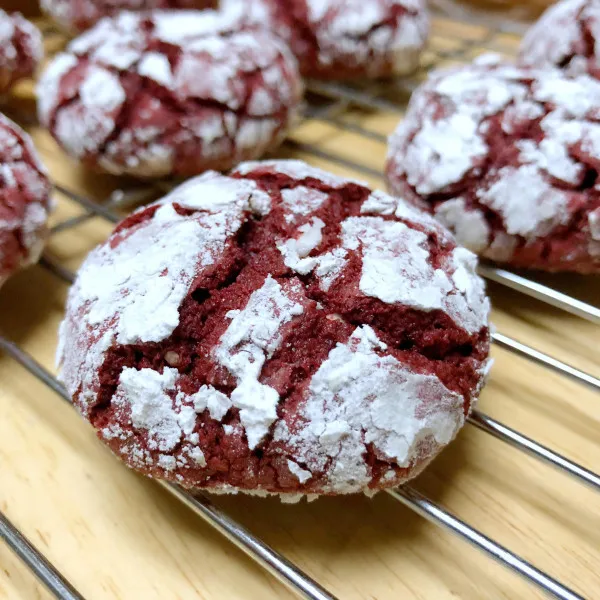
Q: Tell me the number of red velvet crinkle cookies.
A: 8